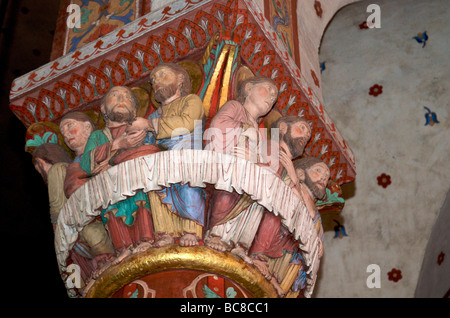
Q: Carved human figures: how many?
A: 7